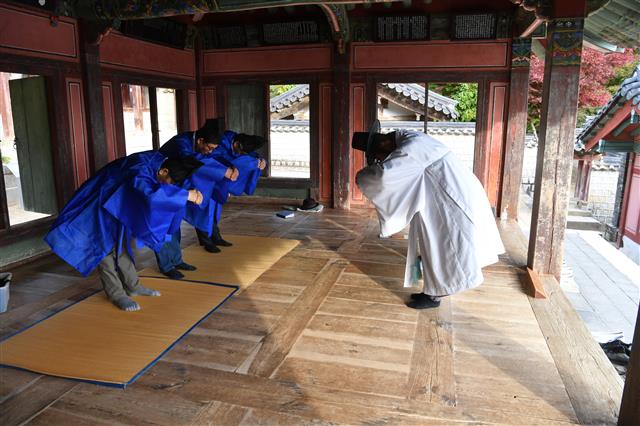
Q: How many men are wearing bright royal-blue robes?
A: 3